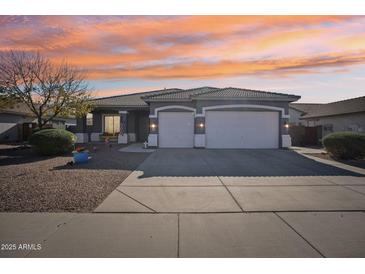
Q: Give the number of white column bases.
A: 4